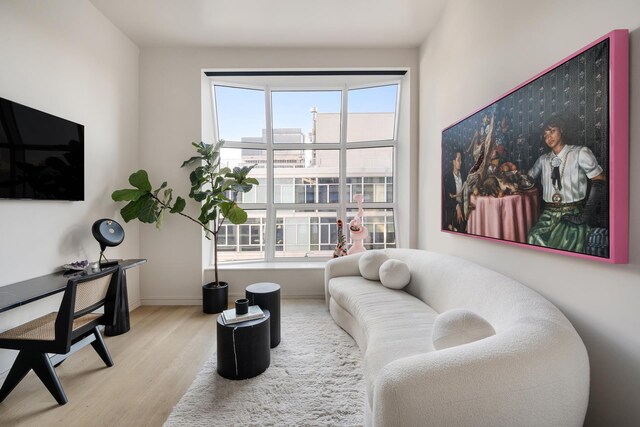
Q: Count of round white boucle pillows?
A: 3